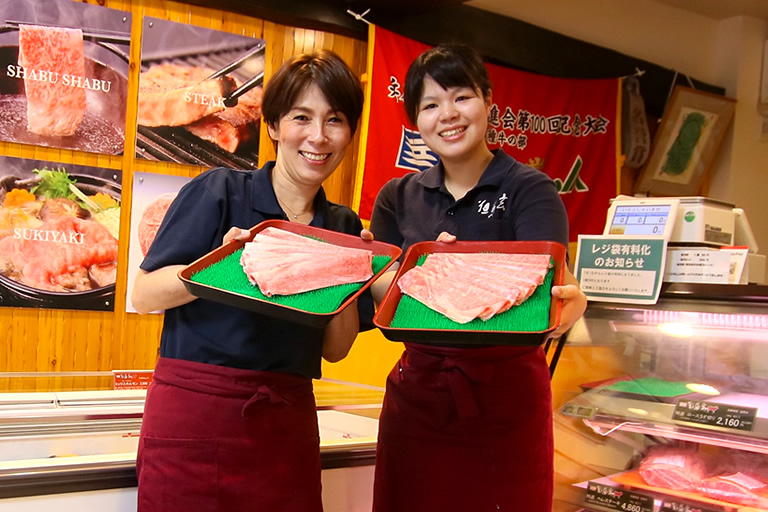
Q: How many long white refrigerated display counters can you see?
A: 1